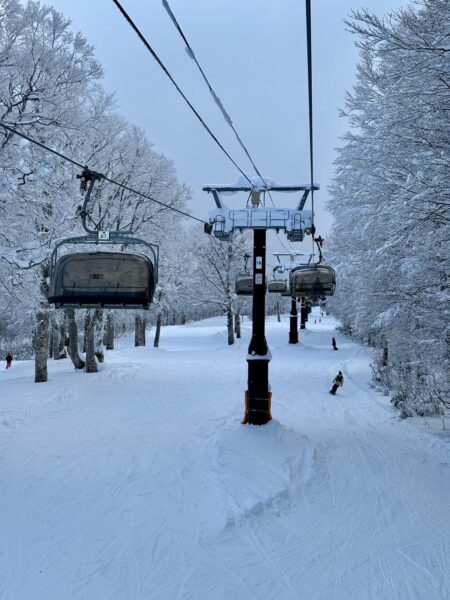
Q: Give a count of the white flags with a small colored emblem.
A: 0